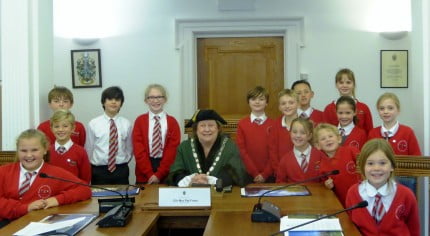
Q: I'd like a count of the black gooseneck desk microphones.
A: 4